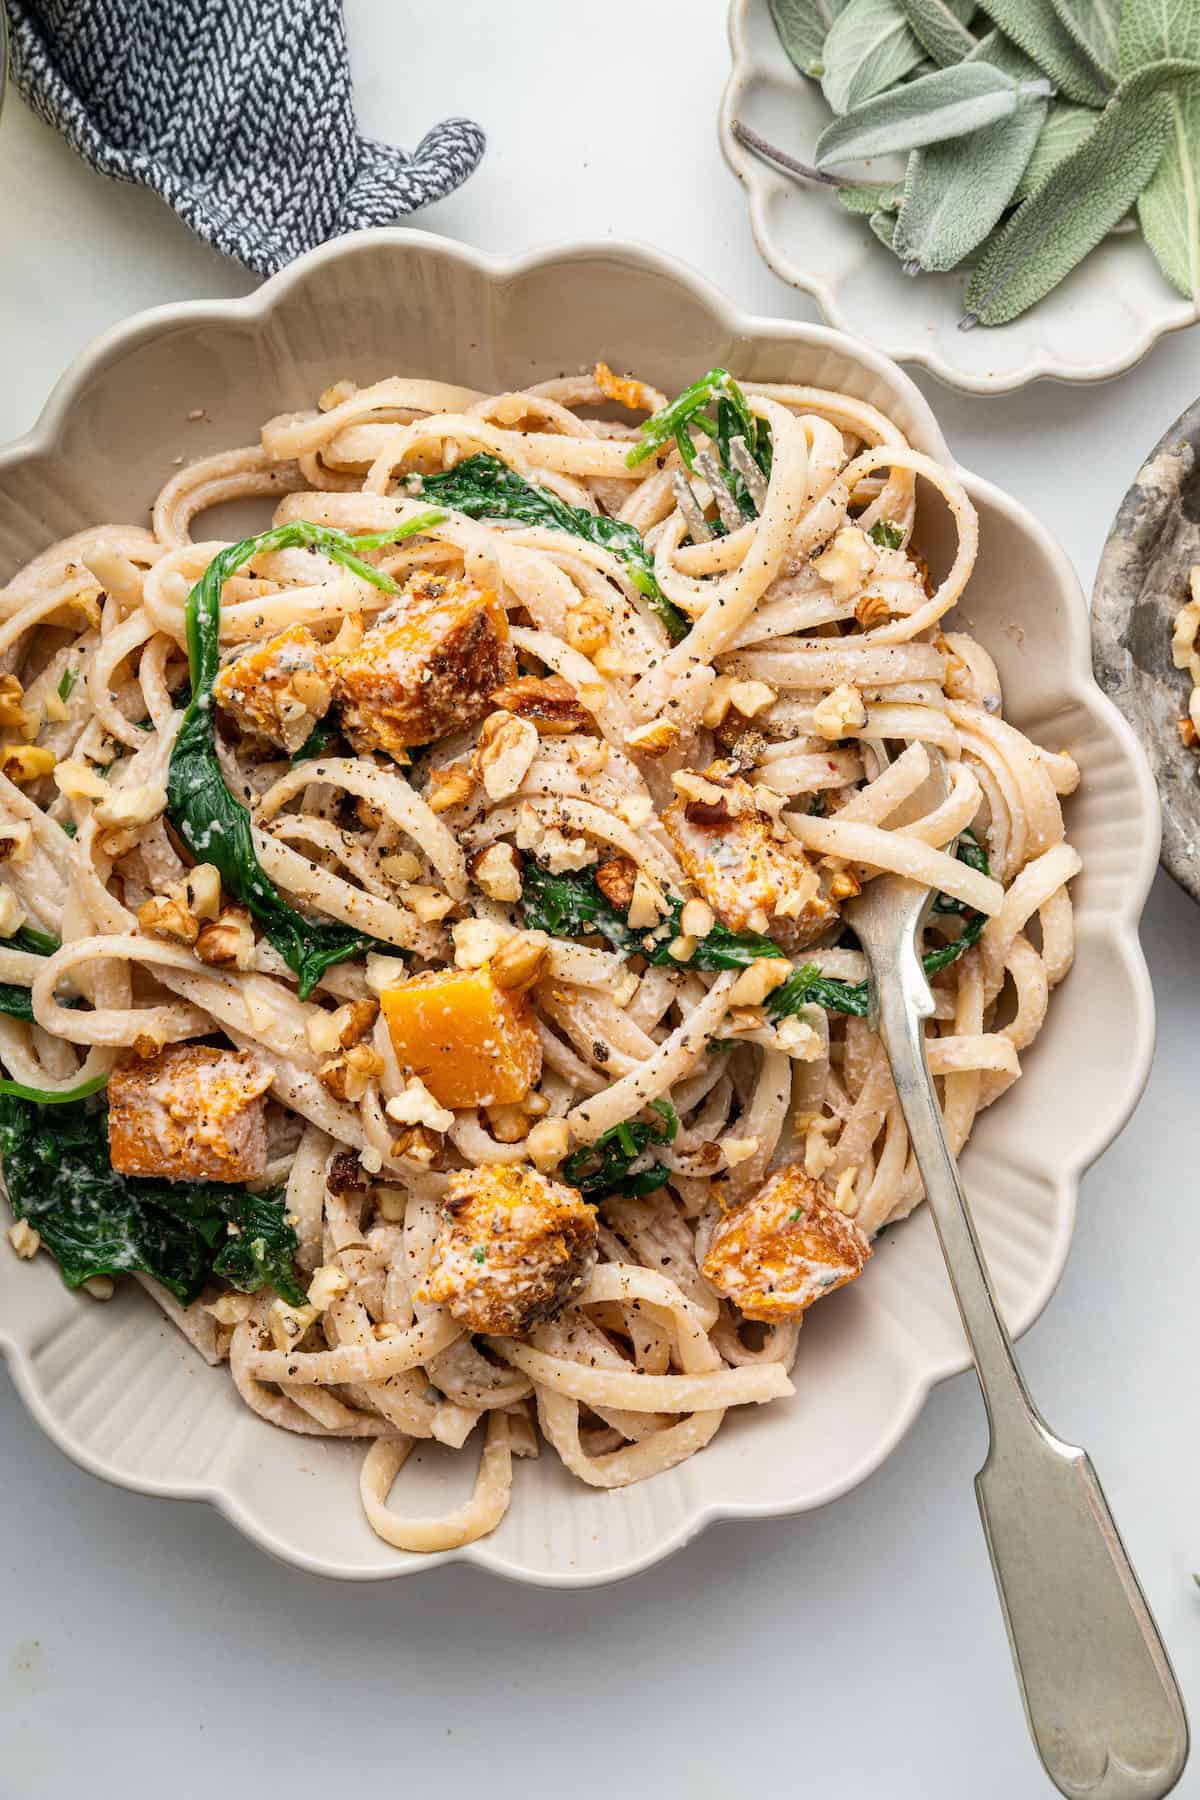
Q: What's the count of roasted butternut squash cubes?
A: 7